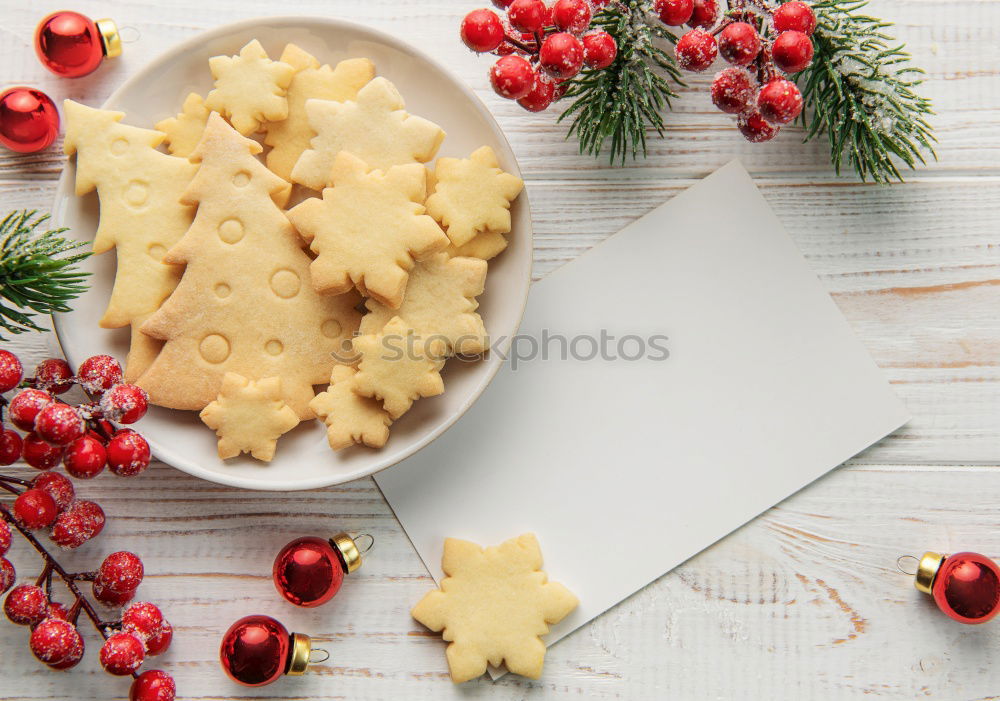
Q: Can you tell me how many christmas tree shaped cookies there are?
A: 2